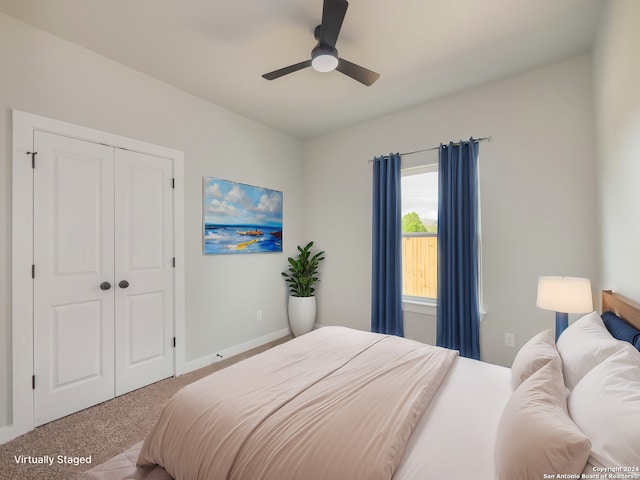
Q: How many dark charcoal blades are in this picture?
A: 3